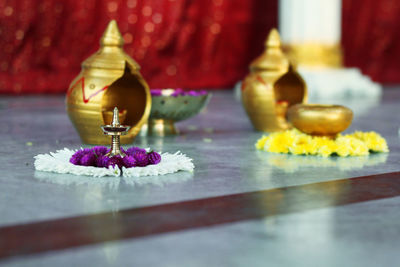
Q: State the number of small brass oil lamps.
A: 1